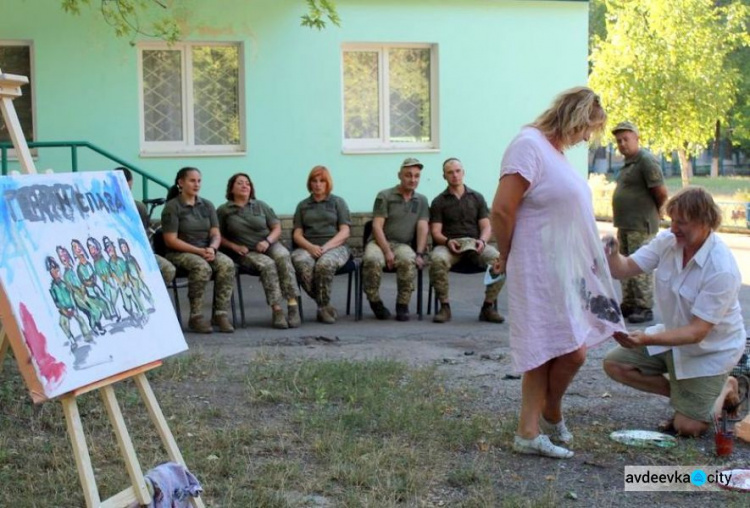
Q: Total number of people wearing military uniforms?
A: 7